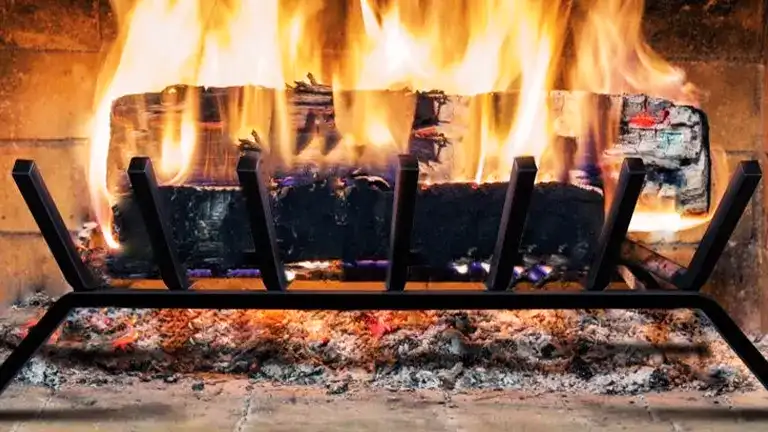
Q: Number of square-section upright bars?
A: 7